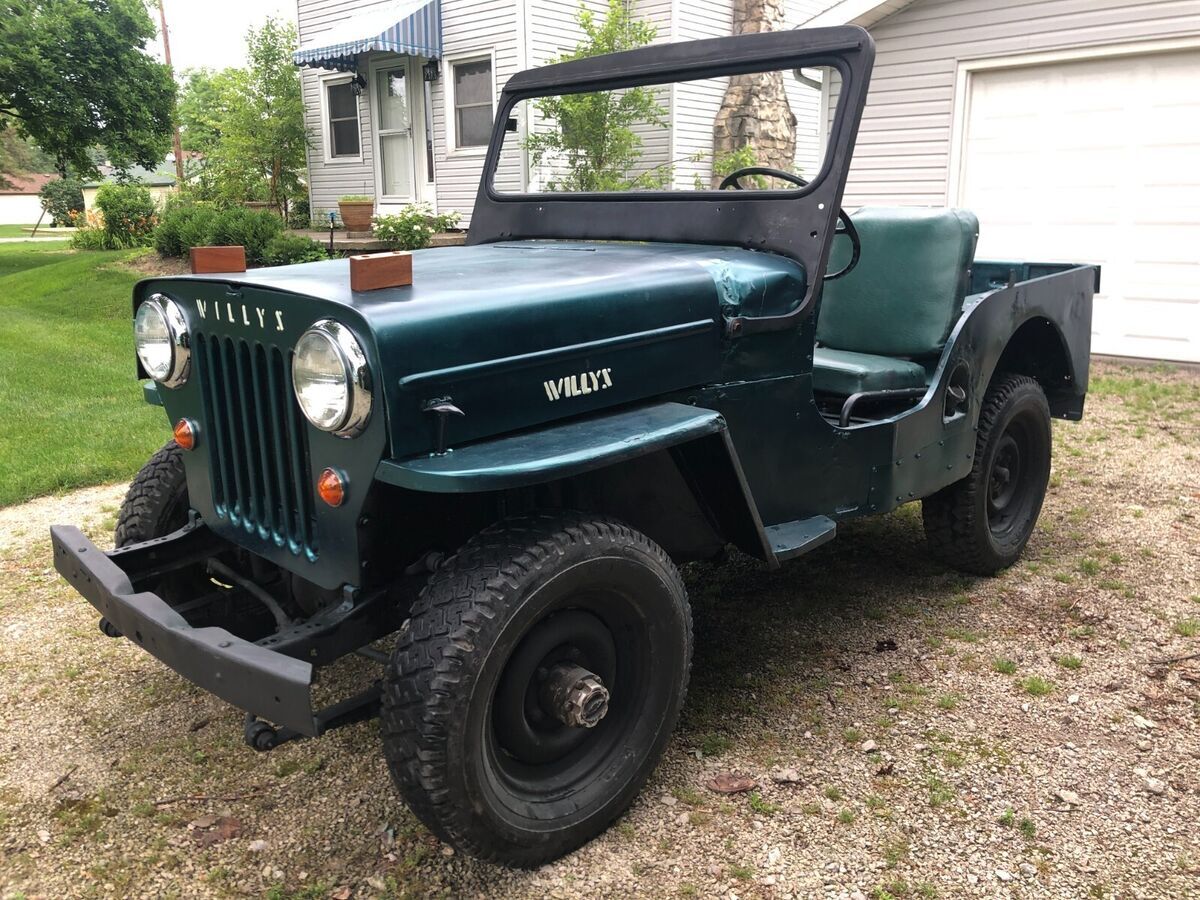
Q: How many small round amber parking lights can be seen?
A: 2